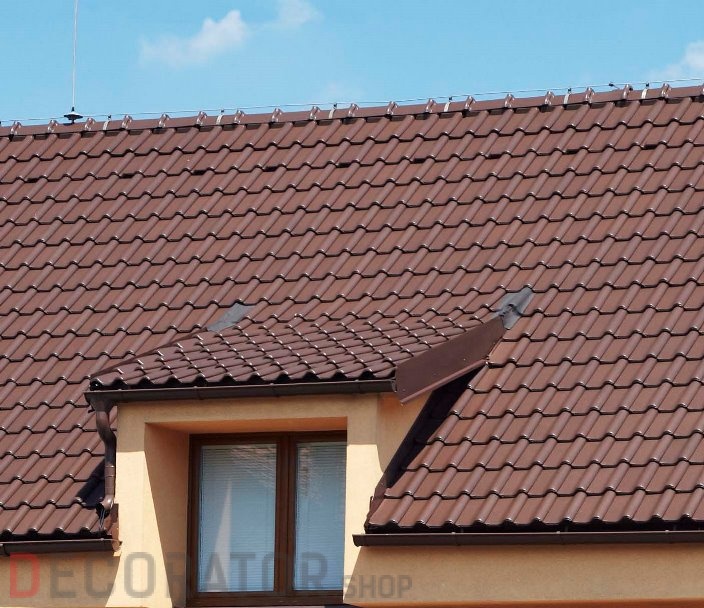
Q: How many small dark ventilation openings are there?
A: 9